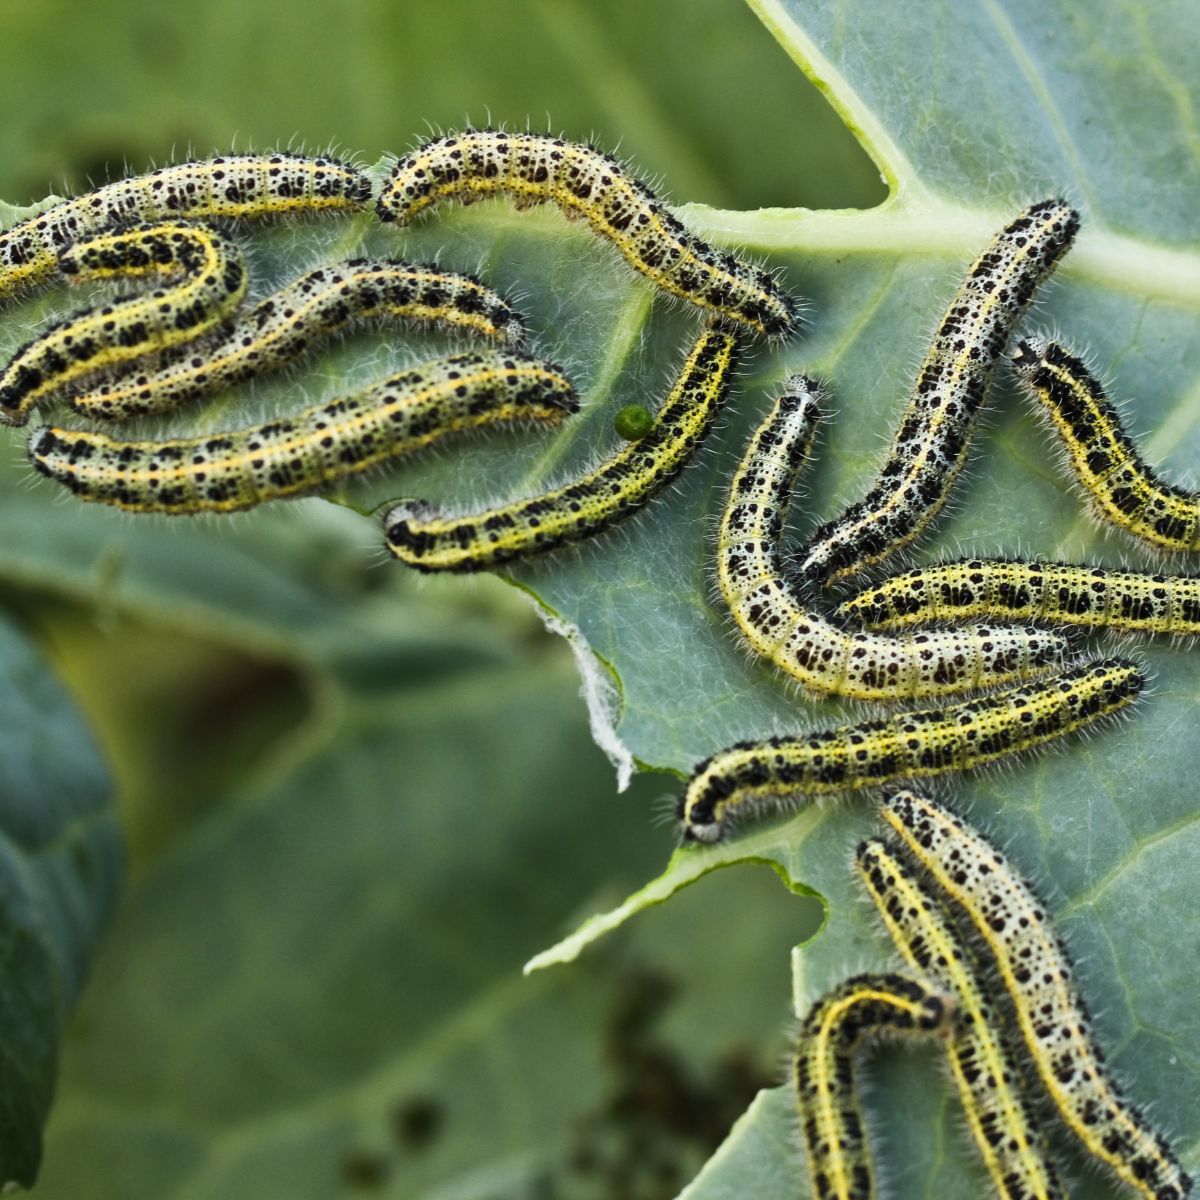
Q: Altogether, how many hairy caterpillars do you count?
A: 14